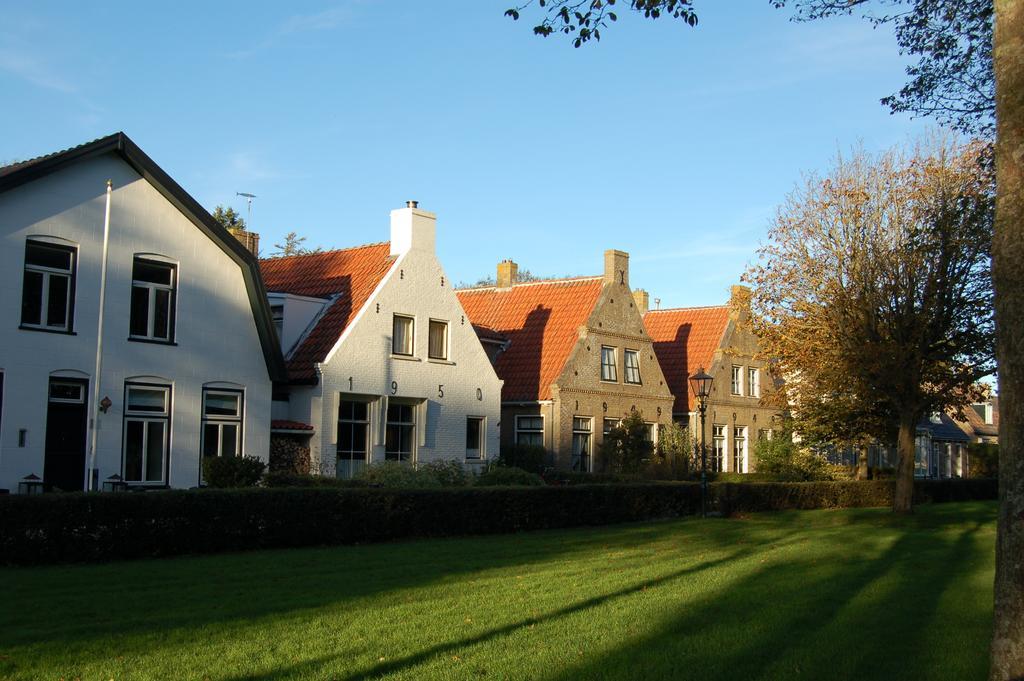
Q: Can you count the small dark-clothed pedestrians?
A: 0